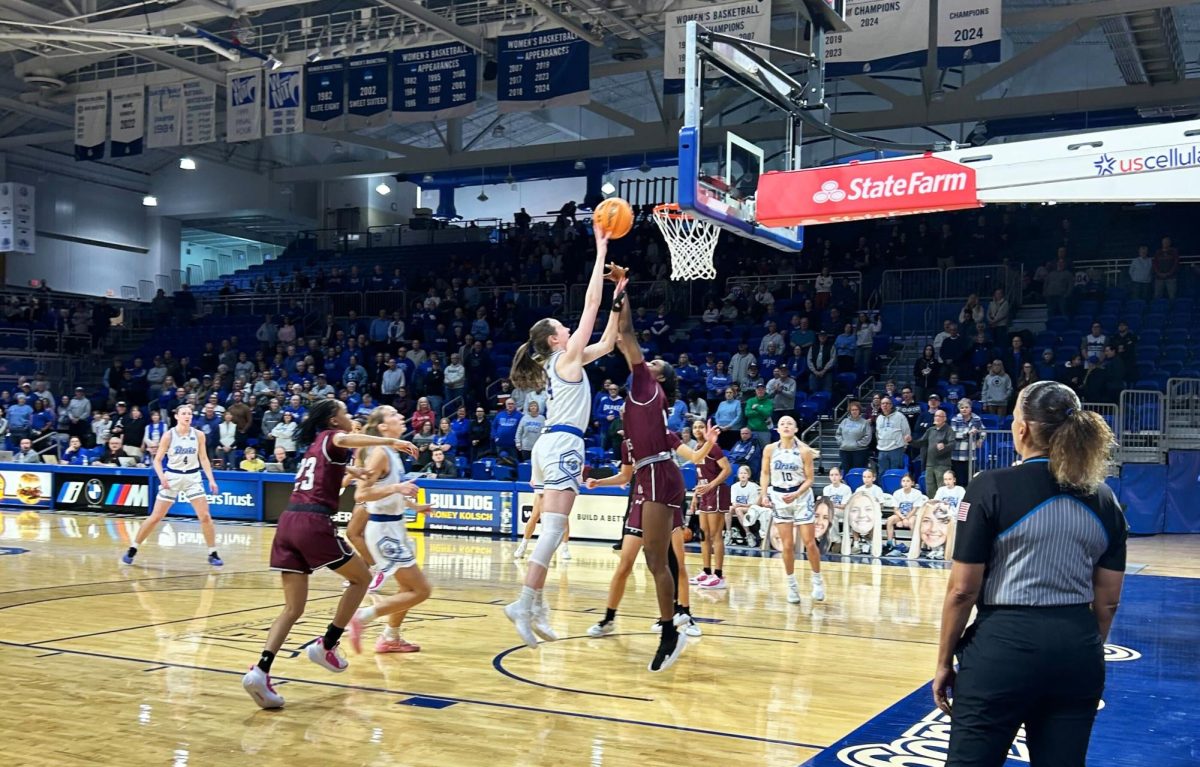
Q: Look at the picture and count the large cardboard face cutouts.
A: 4